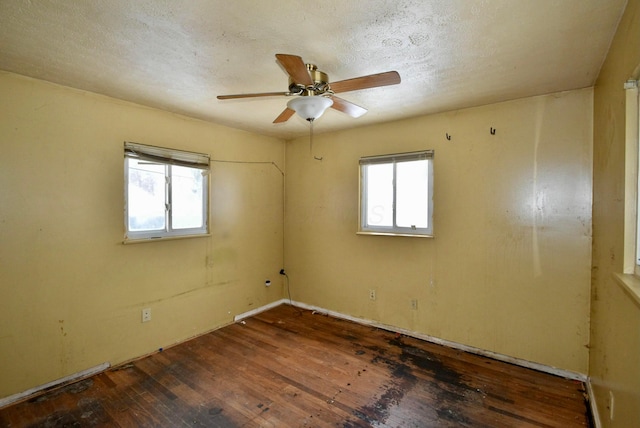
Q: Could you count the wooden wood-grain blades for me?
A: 5